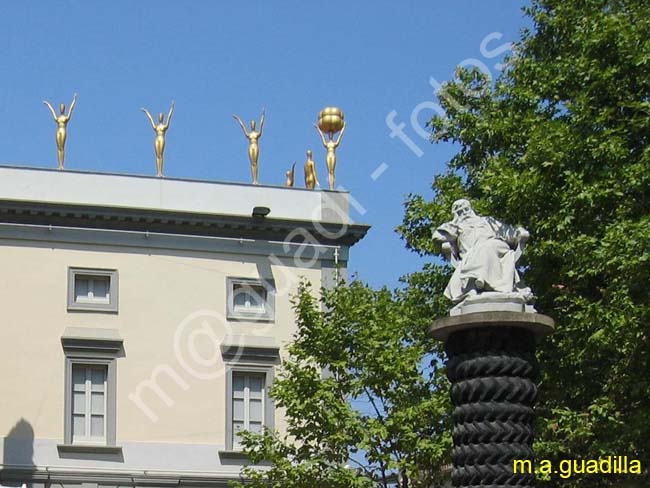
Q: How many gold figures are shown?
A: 6